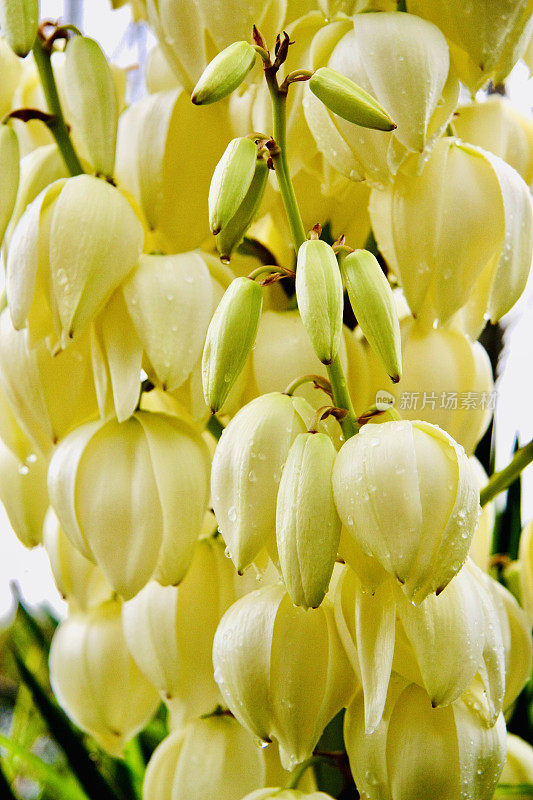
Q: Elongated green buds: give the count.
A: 11